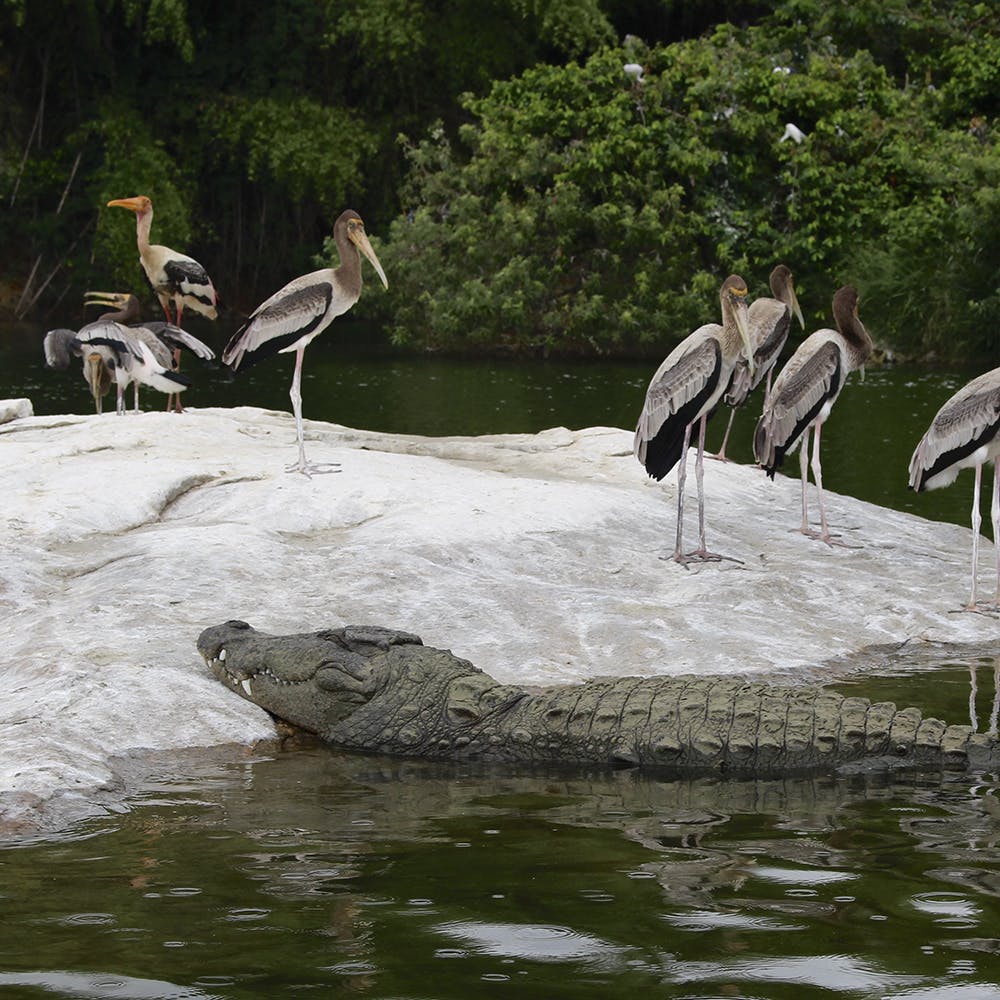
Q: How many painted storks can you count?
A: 8